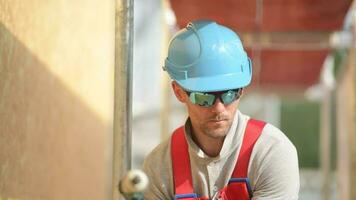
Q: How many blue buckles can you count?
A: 2